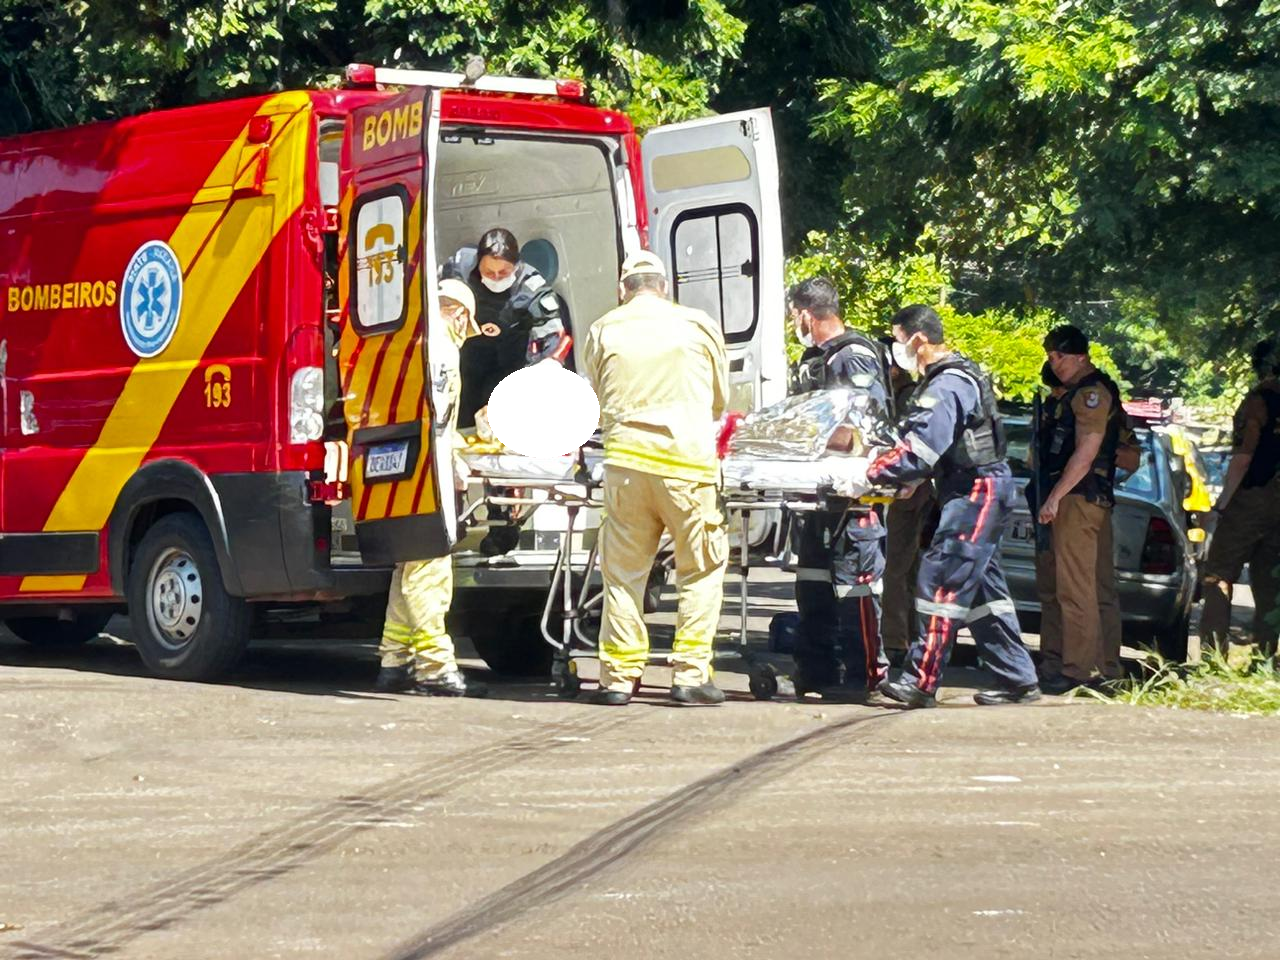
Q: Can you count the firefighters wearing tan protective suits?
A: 2